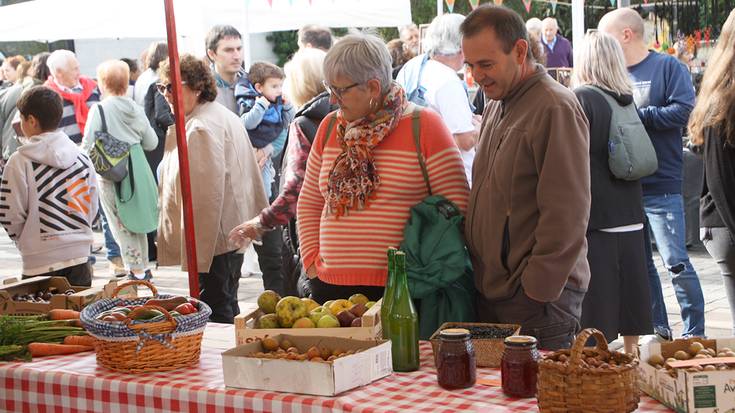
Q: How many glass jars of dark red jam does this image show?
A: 2